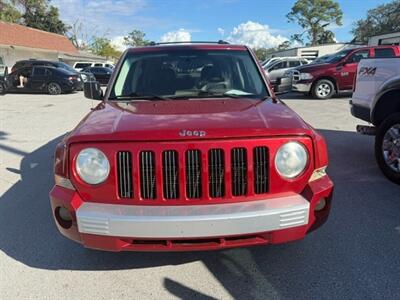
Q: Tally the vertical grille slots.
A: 7